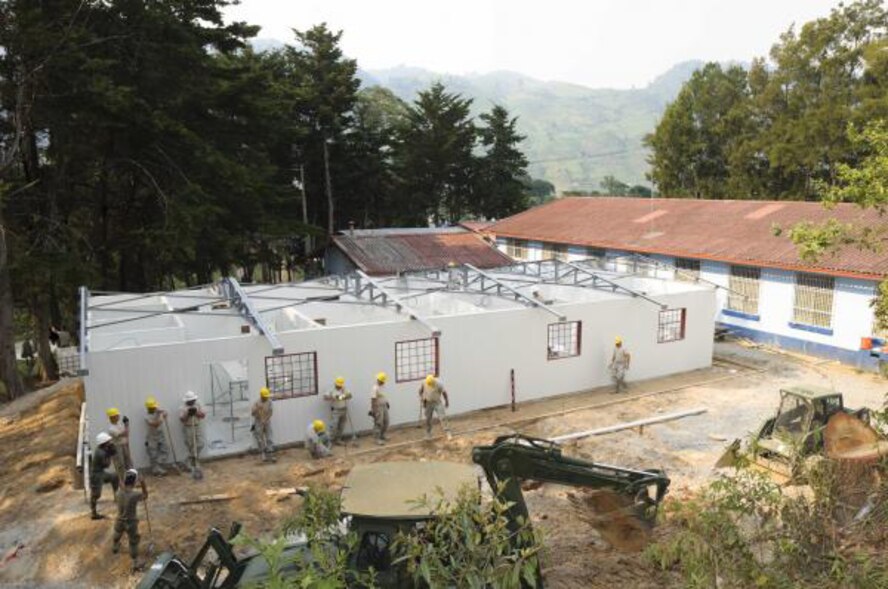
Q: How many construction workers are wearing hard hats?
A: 11